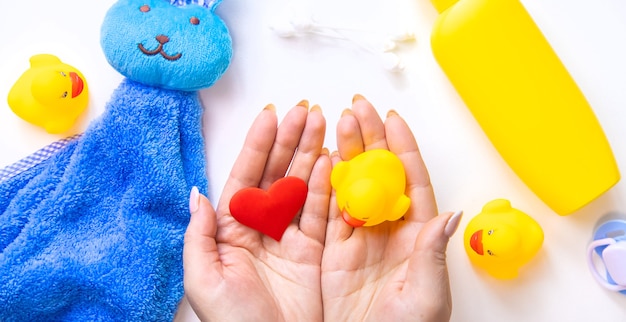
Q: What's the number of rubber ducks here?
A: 3